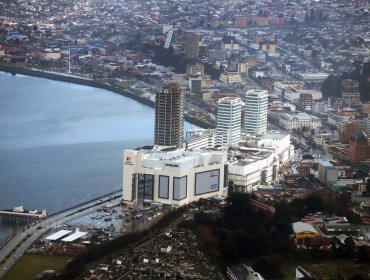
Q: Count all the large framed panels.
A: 3